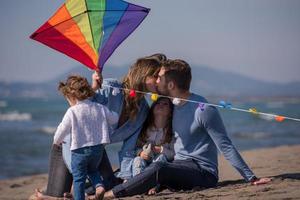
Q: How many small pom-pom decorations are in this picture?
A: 8